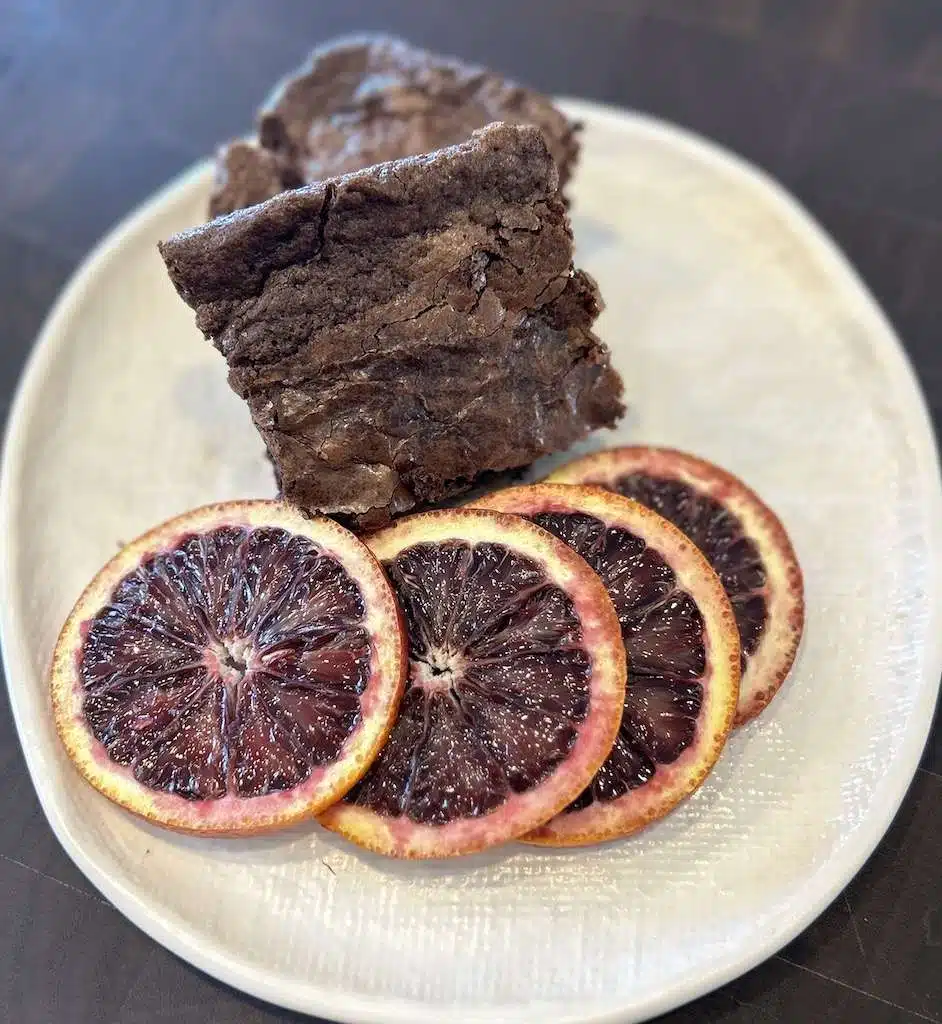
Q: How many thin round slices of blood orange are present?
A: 4